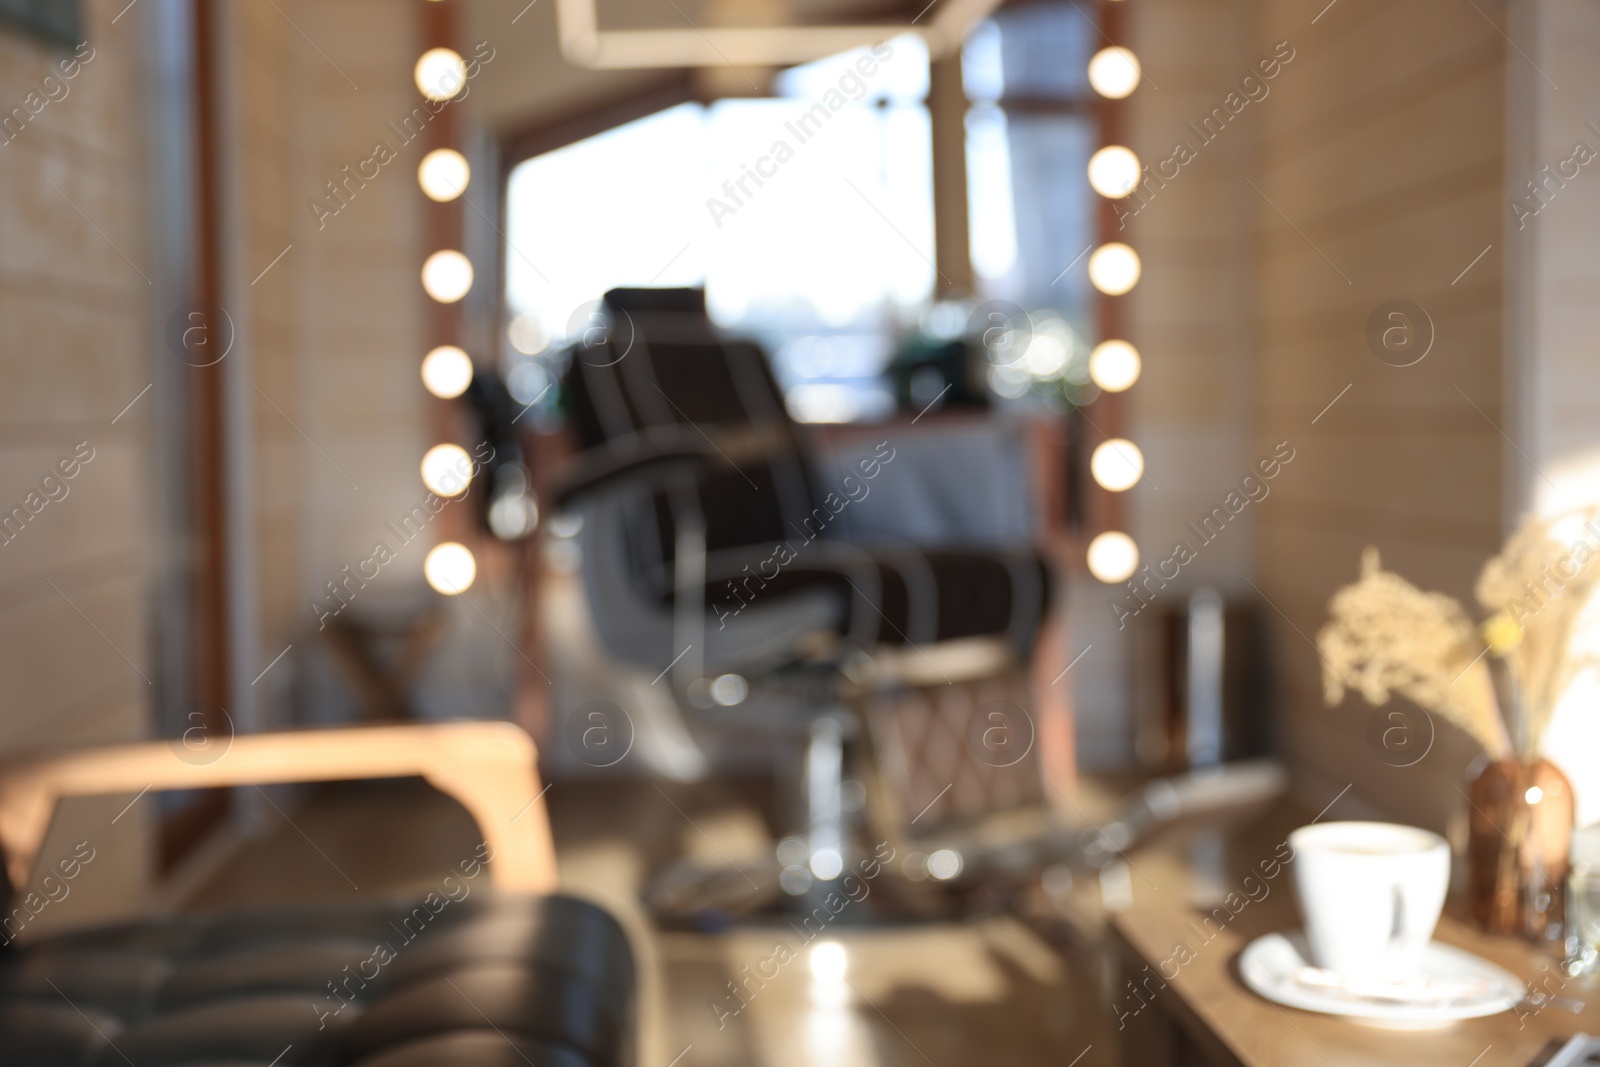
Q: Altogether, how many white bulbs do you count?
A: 12